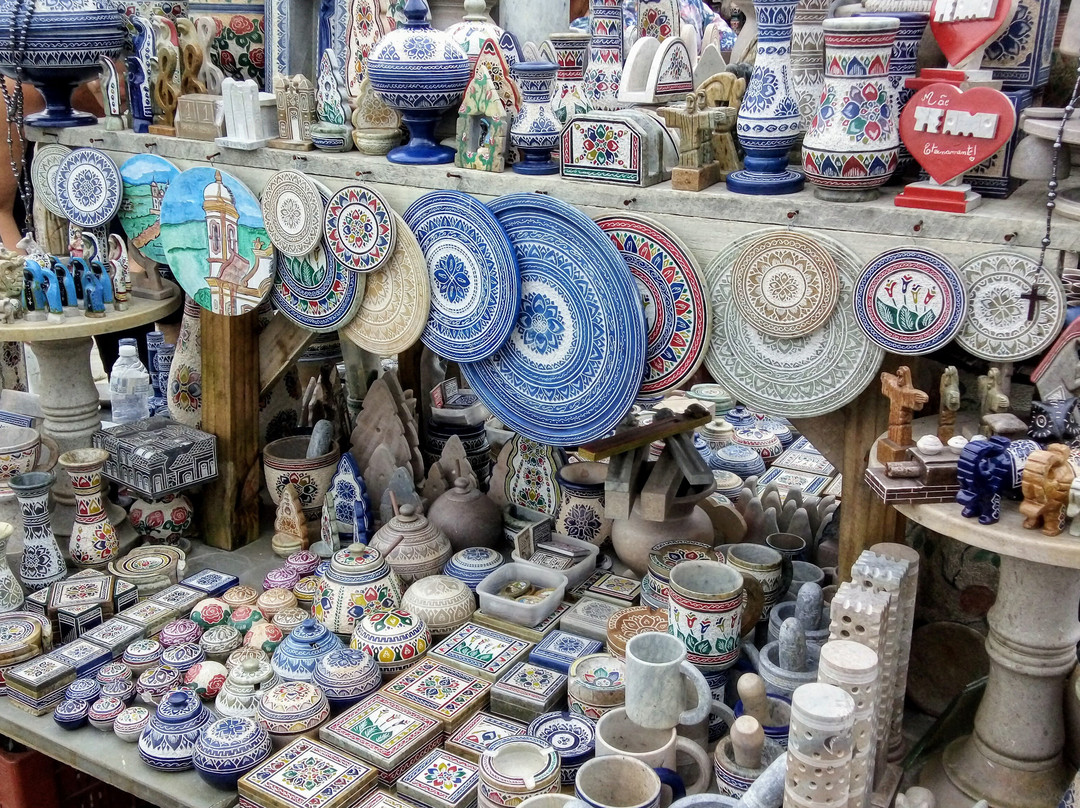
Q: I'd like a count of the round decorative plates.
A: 15